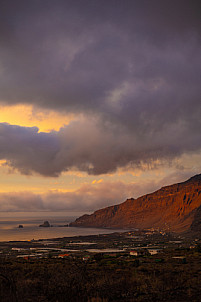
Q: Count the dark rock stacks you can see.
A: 2